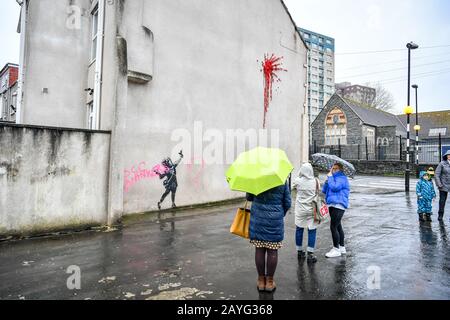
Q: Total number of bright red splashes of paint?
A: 1